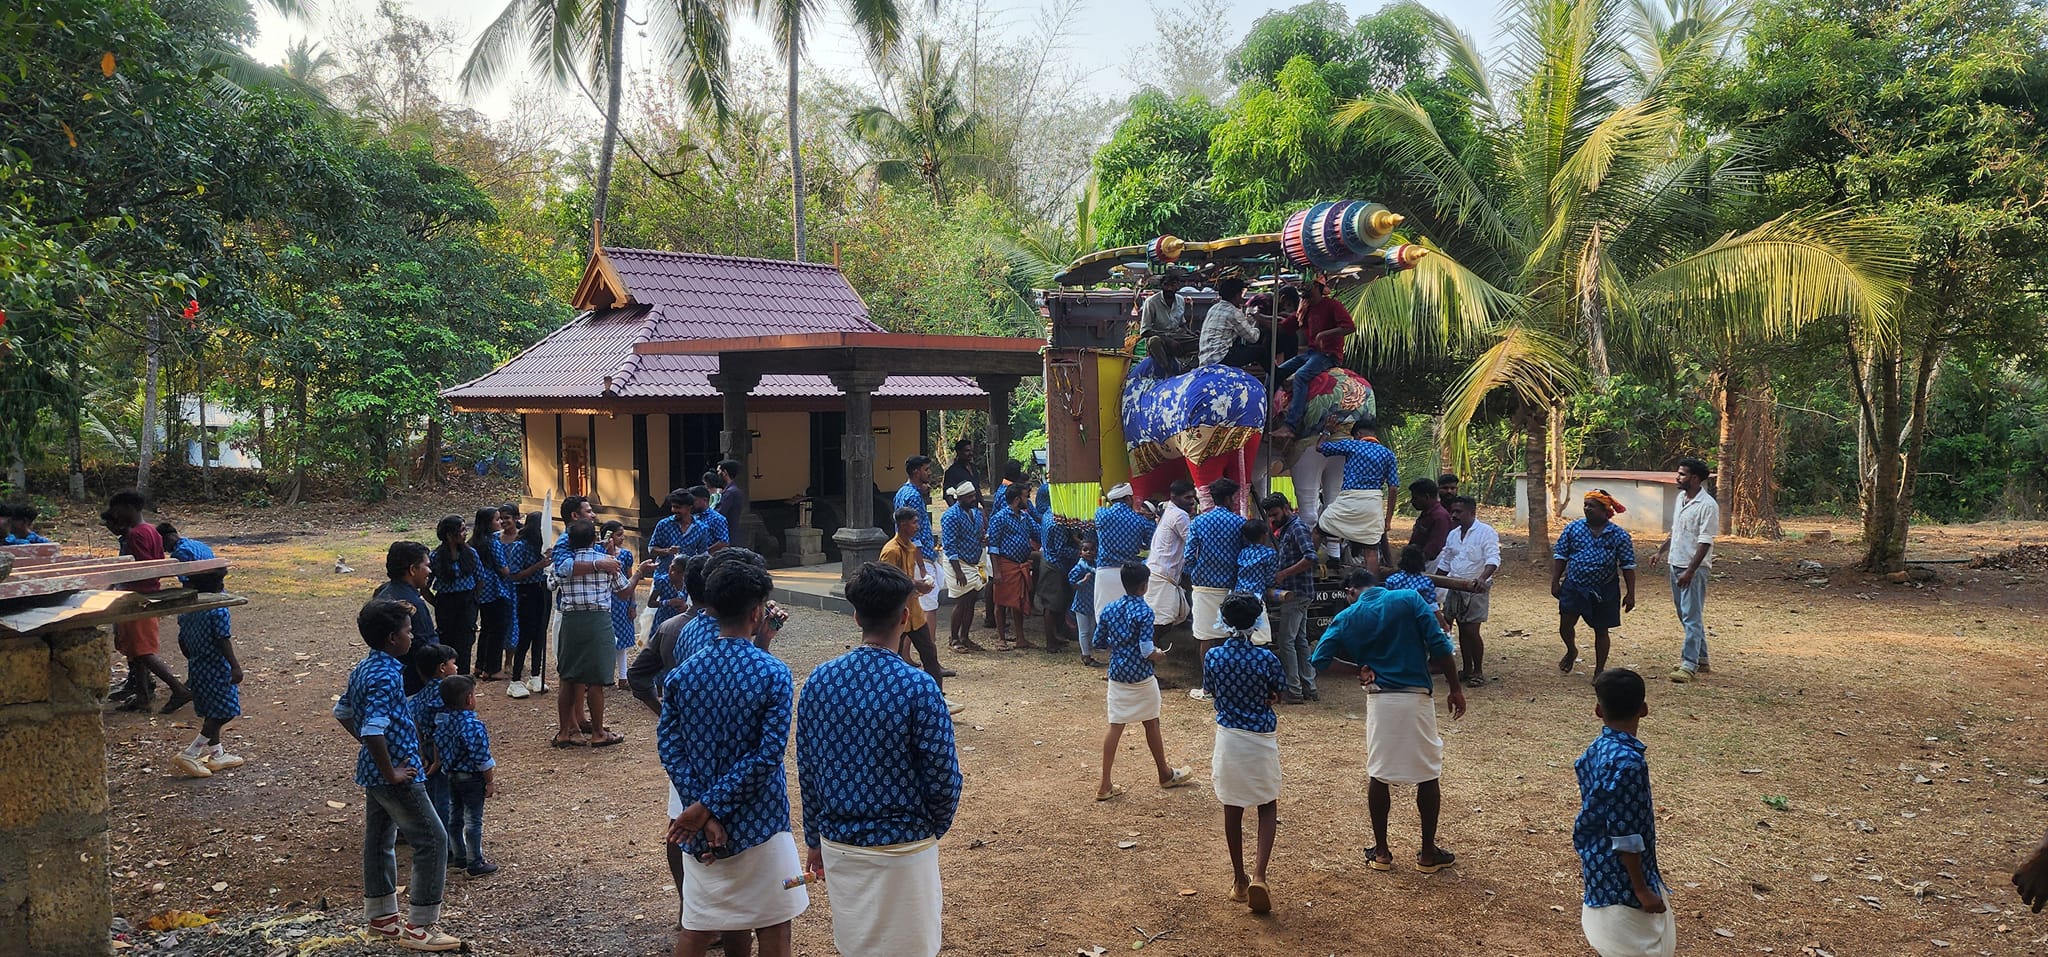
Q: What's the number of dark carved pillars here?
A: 3